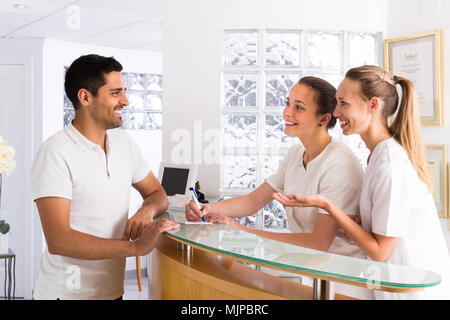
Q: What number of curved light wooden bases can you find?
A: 1